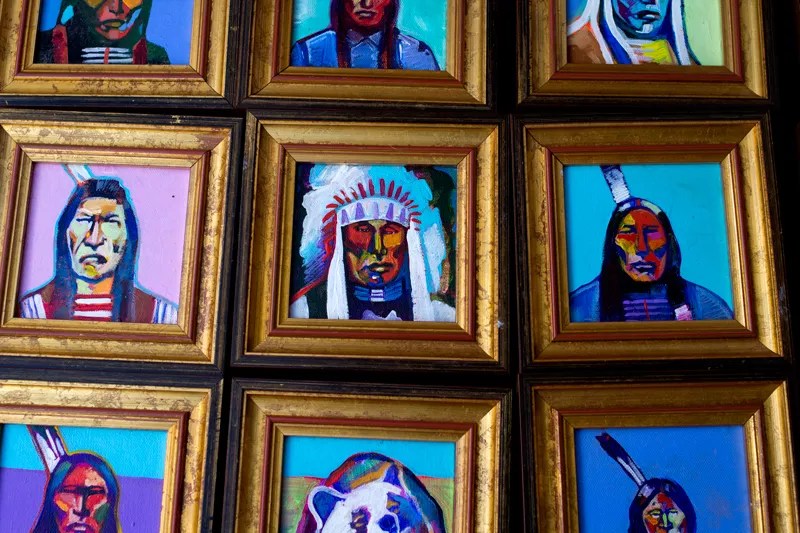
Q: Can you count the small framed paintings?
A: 9